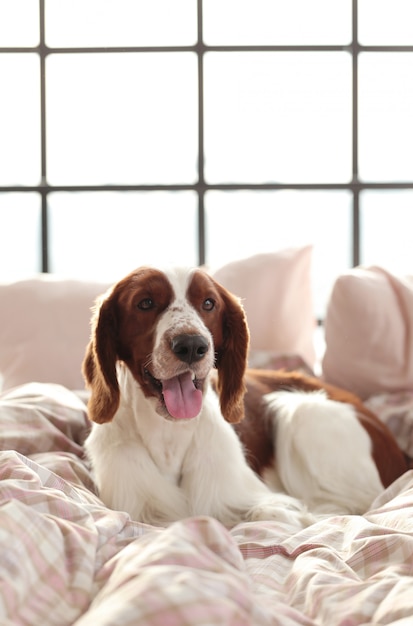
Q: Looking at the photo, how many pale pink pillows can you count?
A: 3